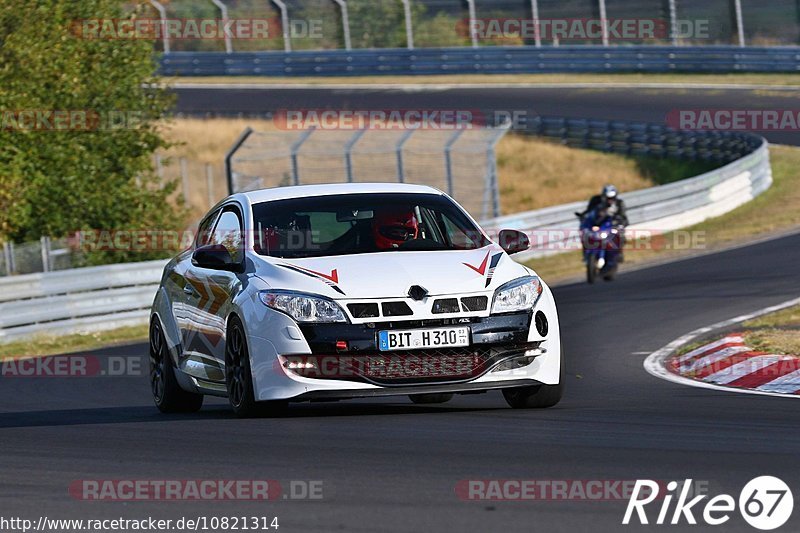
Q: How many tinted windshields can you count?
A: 1